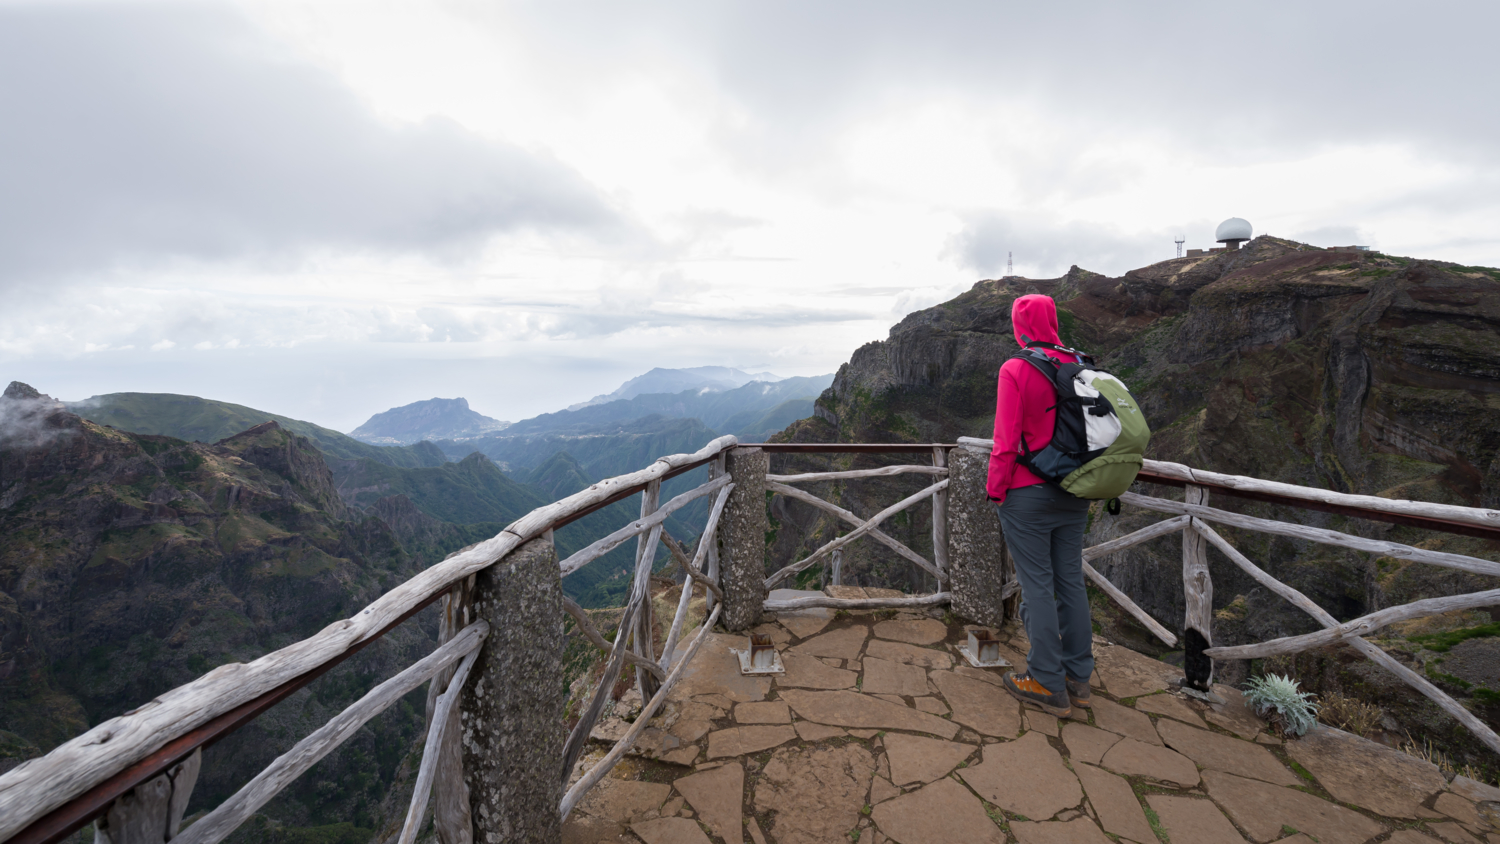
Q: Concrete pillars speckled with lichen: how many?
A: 3